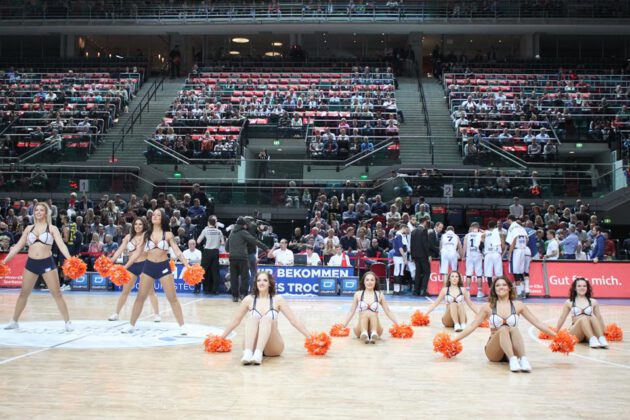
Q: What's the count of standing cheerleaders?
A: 3